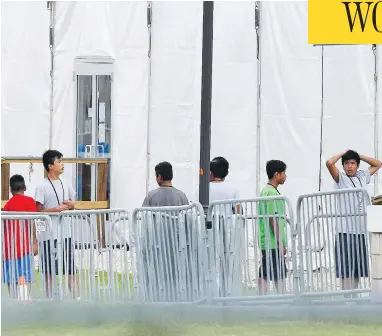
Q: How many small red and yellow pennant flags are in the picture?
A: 0